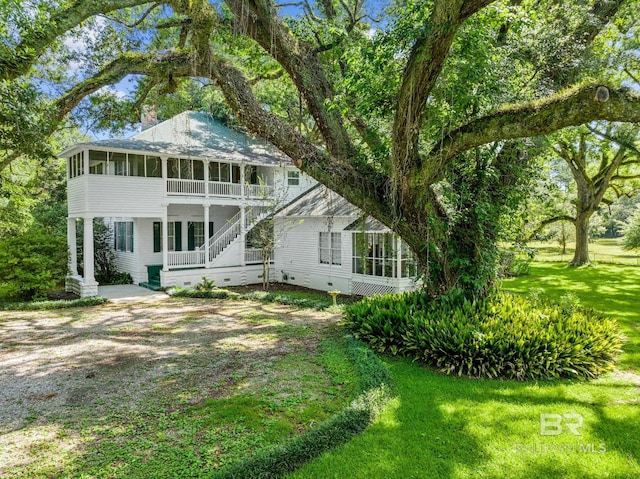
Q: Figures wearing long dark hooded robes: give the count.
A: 0